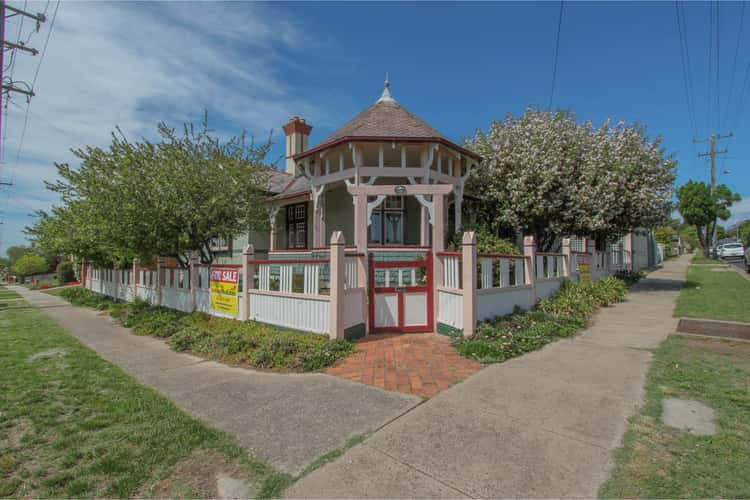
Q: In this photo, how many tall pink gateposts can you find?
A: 2